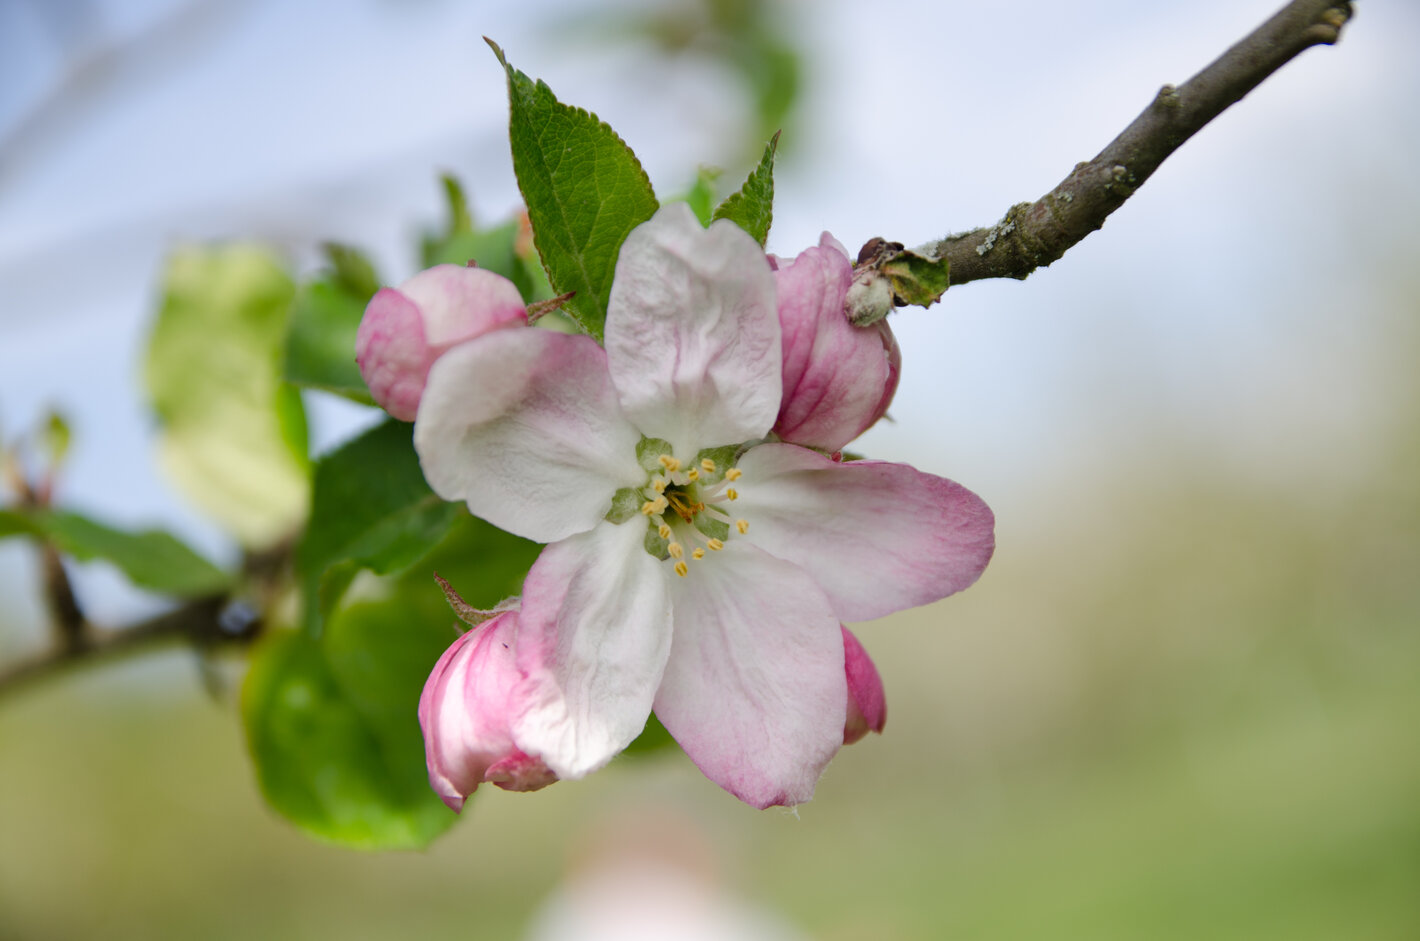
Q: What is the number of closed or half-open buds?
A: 4